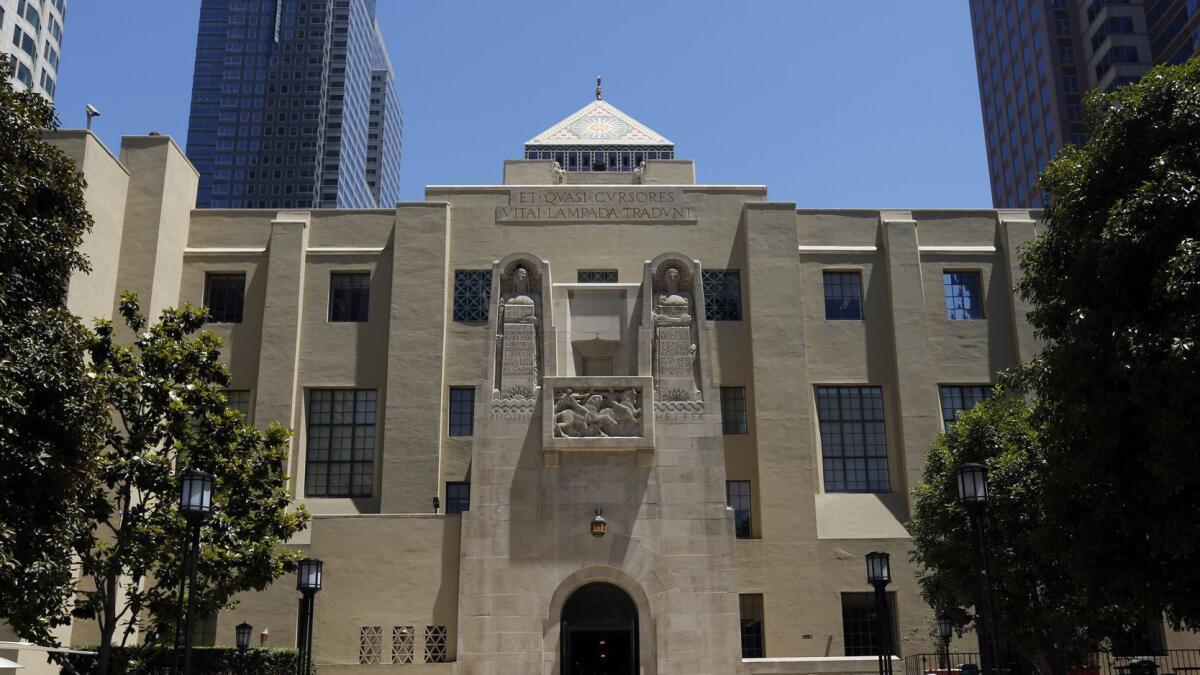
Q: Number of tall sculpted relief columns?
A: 2